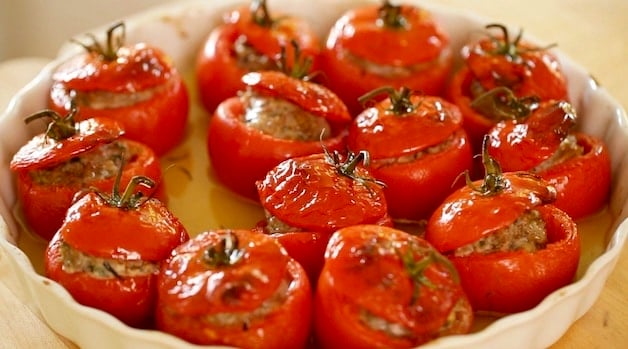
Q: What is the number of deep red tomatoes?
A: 13